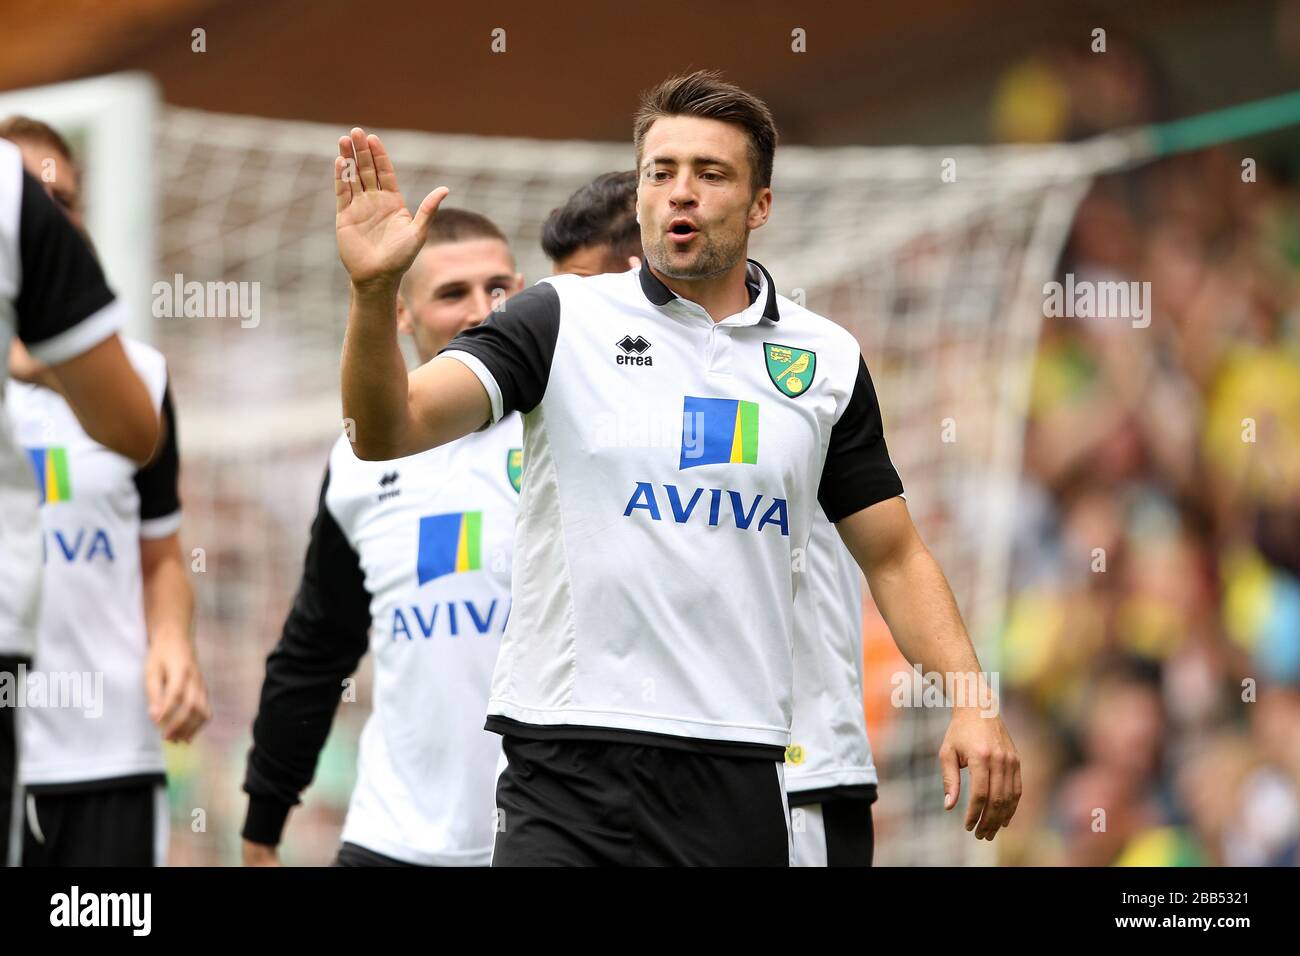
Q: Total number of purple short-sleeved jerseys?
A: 0